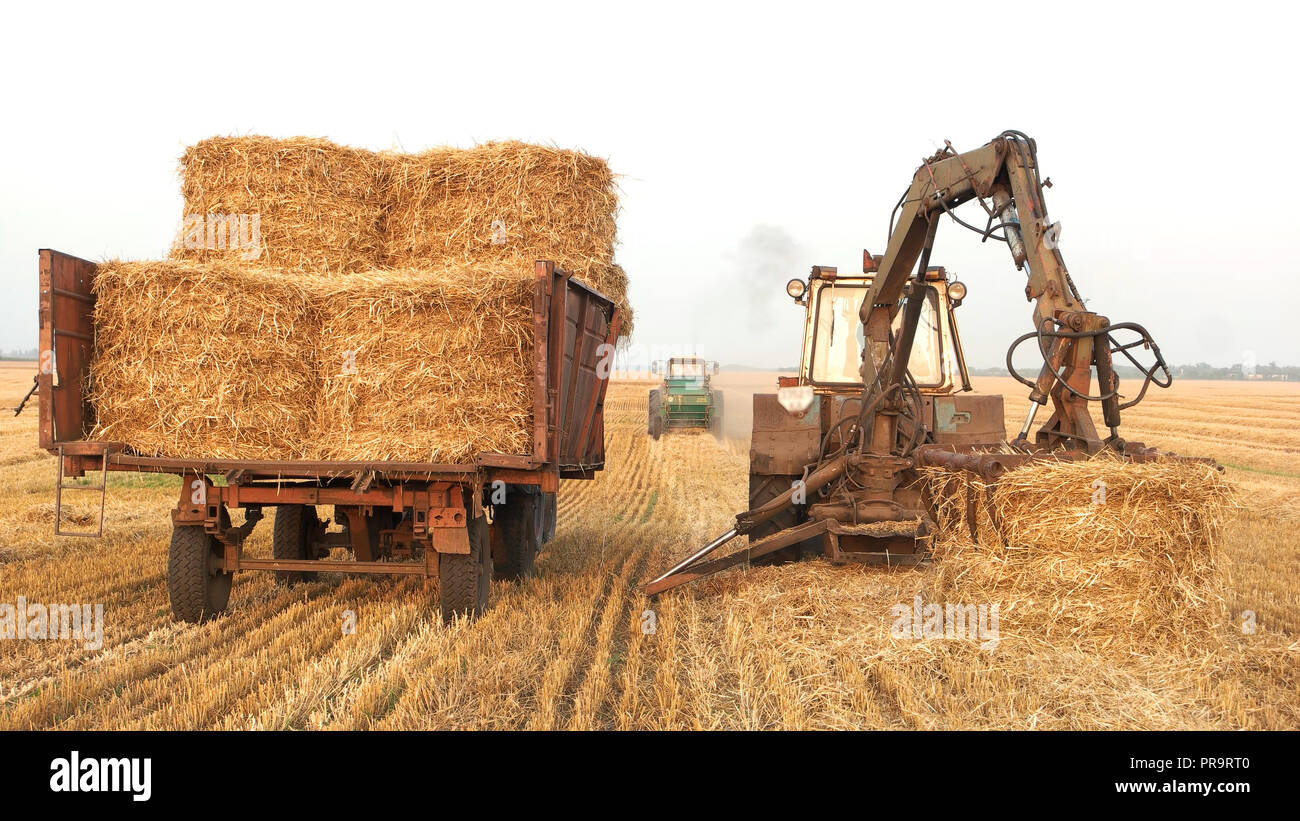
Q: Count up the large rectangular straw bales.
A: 5